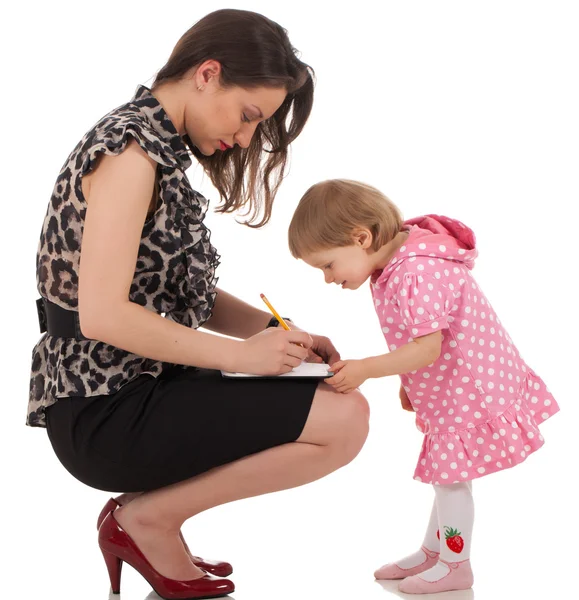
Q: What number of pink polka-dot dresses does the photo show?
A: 1